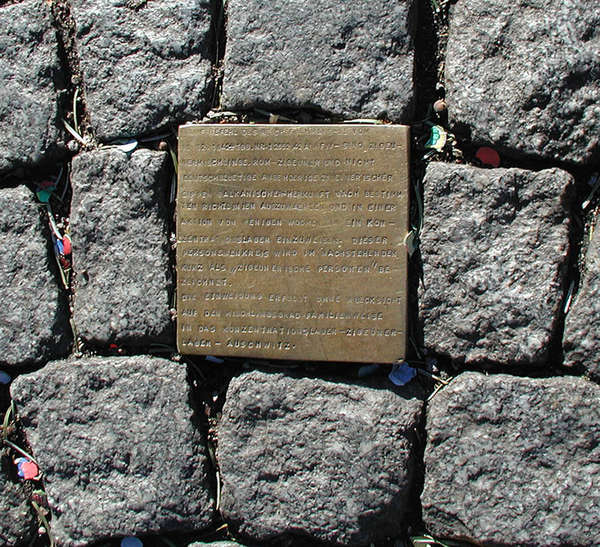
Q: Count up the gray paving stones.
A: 12